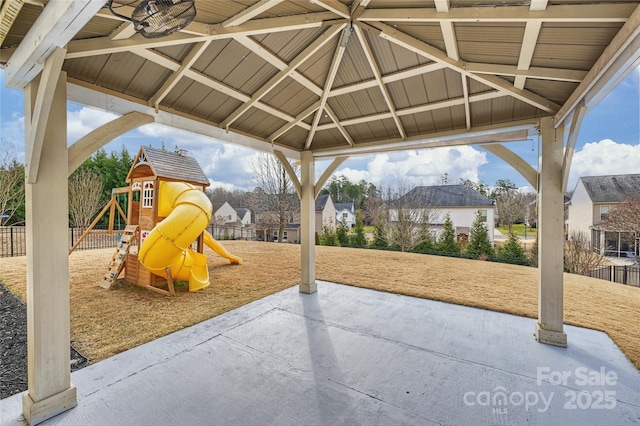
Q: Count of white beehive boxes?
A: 0